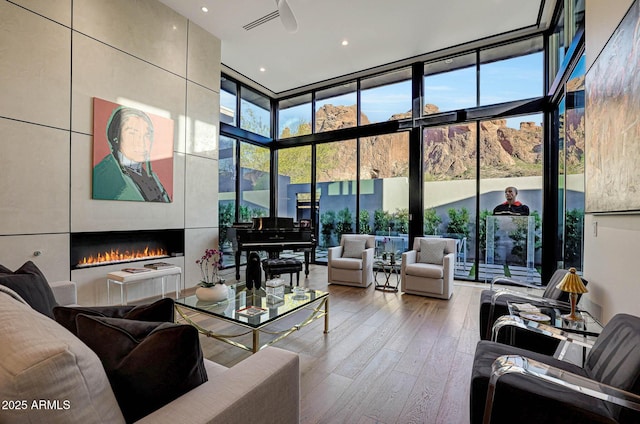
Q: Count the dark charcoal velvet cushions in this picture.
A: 3